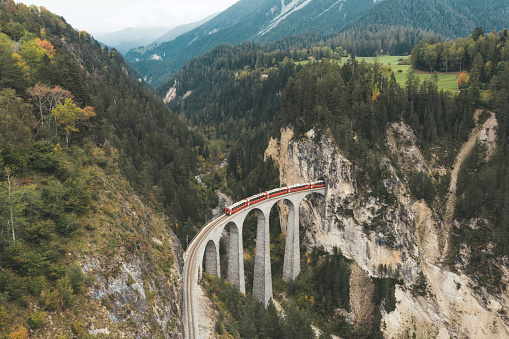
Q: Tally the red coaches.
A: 5